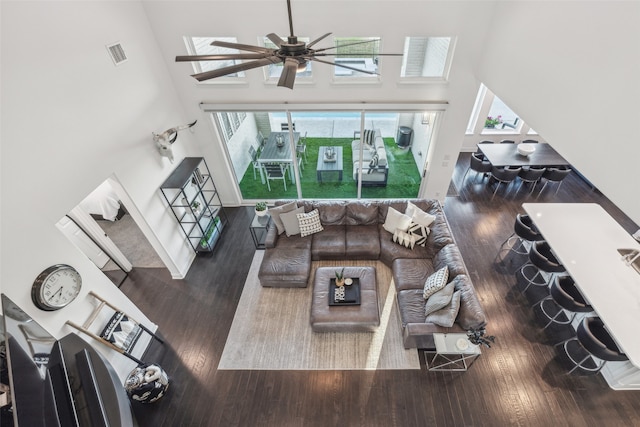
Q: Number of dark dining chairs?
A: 7